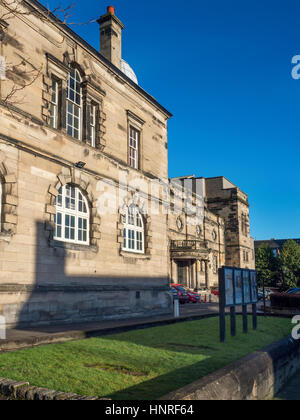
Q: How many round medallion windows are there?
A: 3